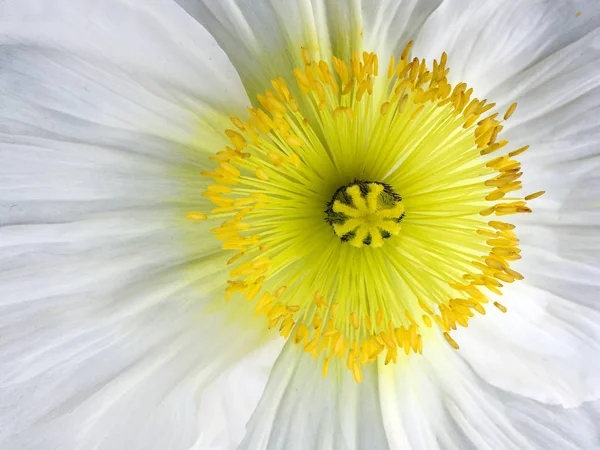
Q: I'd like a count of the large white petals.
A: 4